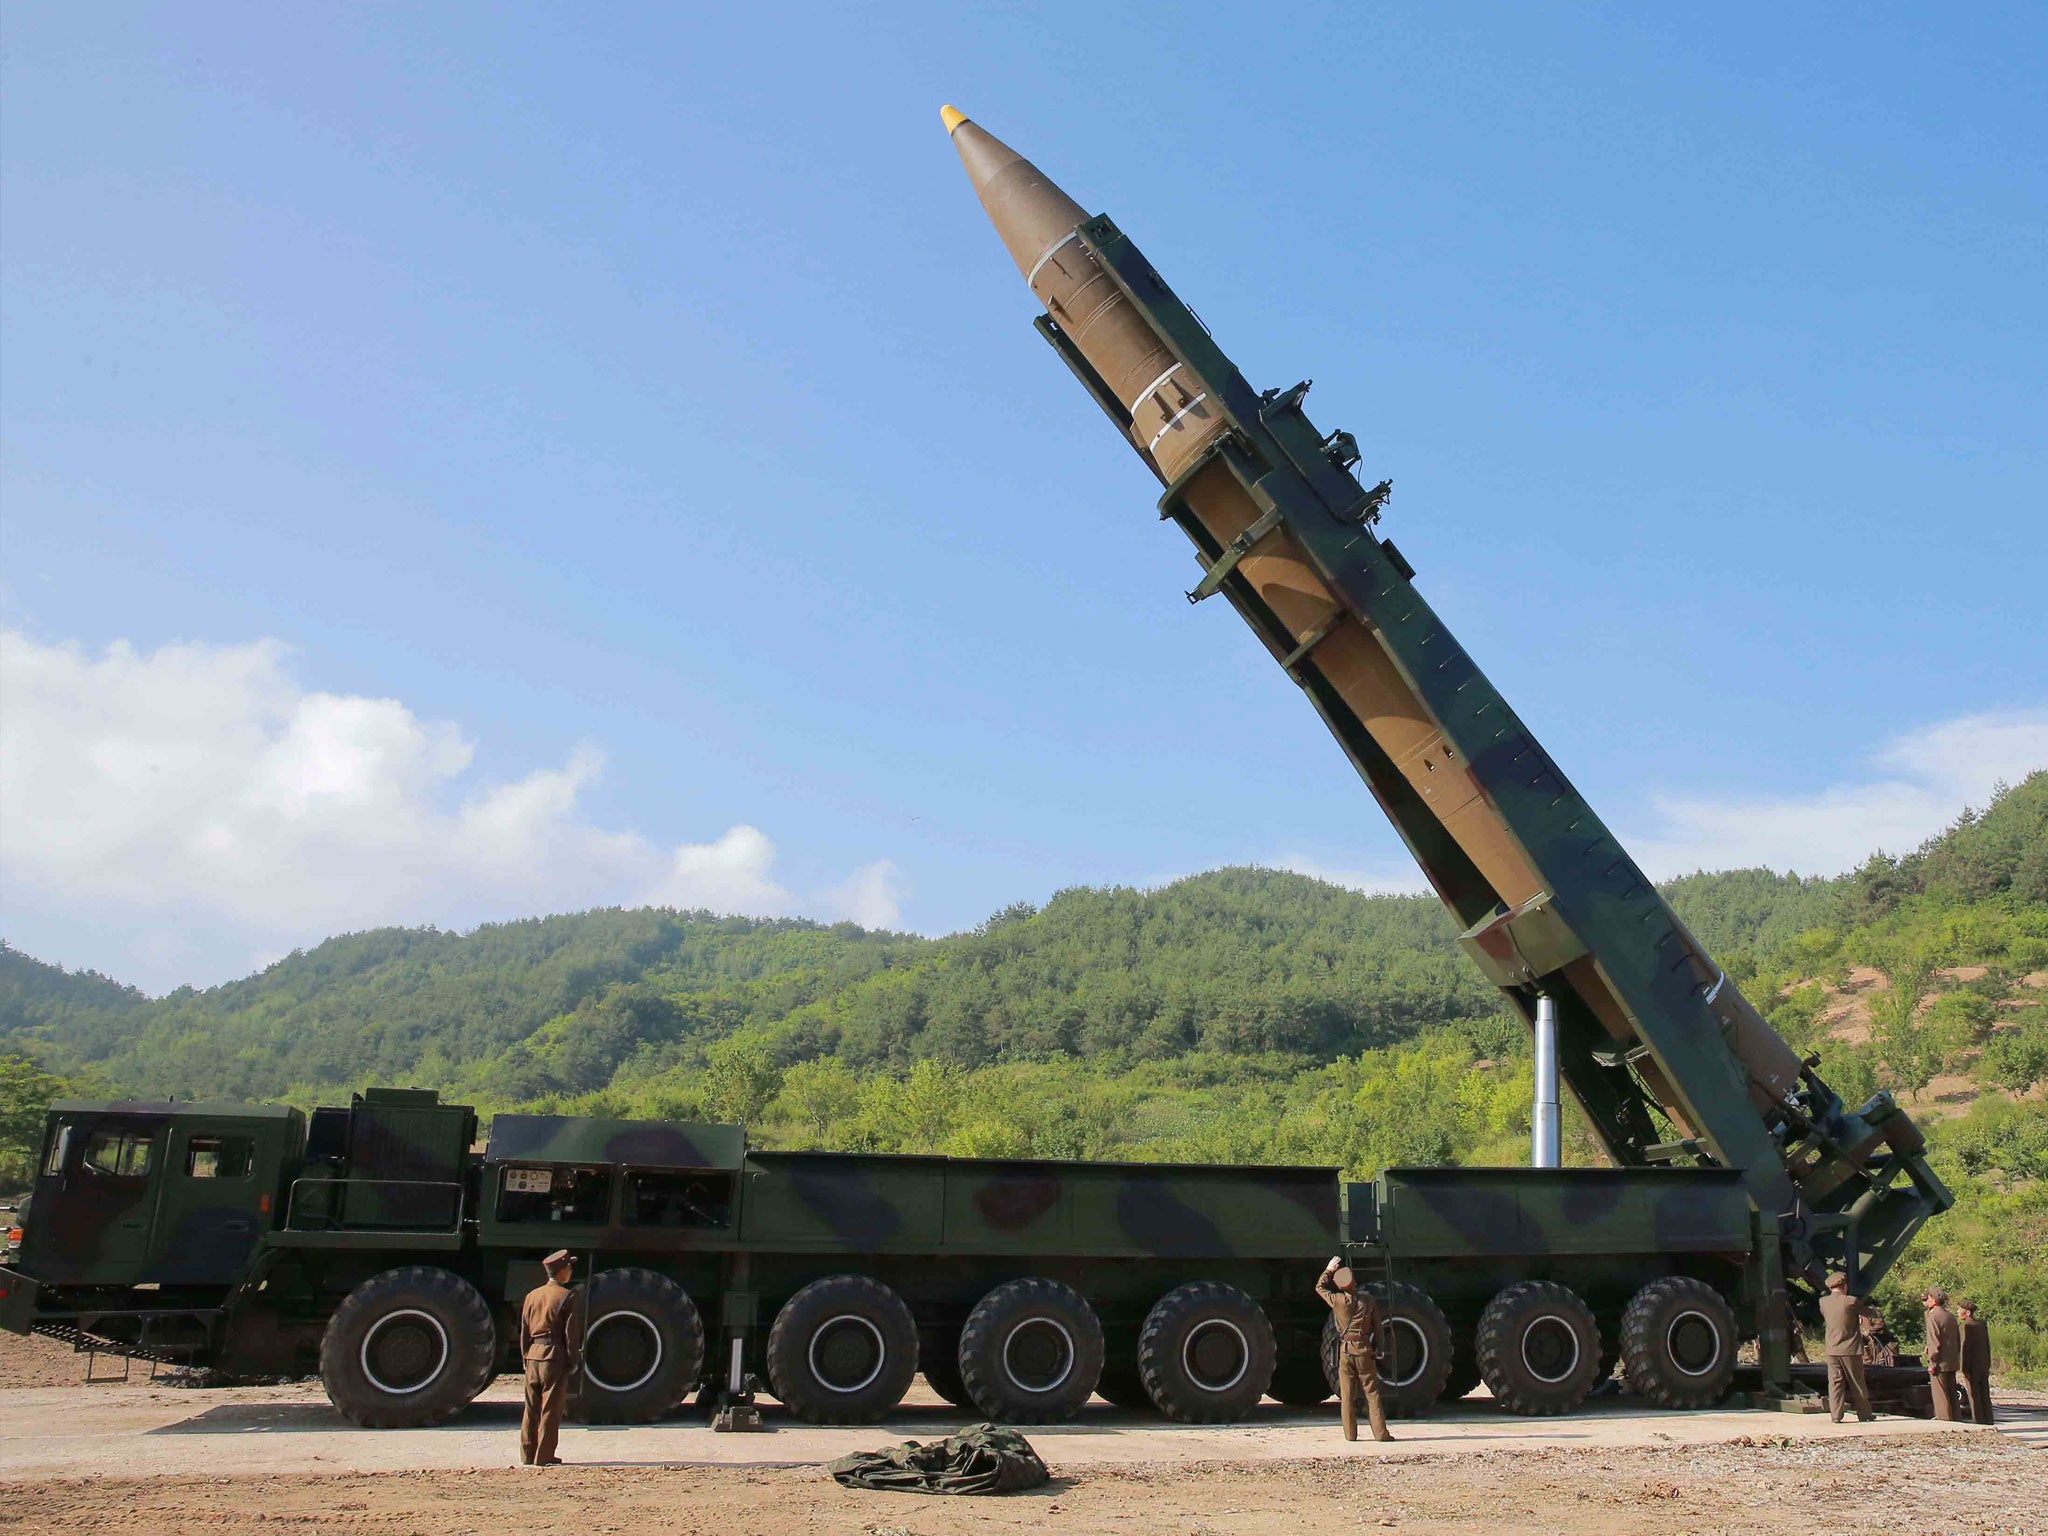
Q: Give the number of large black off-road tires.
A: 8